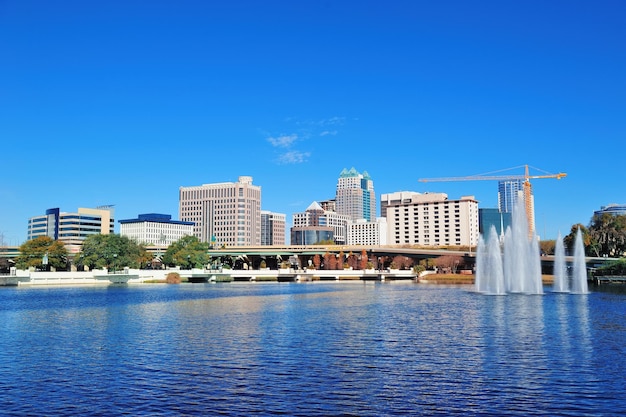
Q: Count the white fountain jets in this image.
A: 7